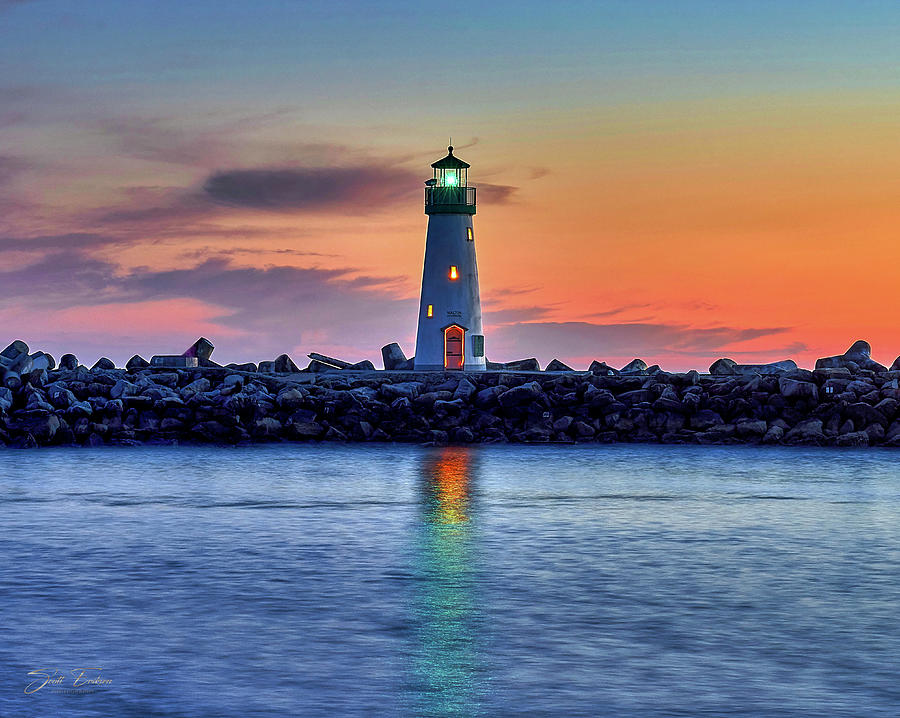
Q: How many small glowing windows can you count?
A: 3